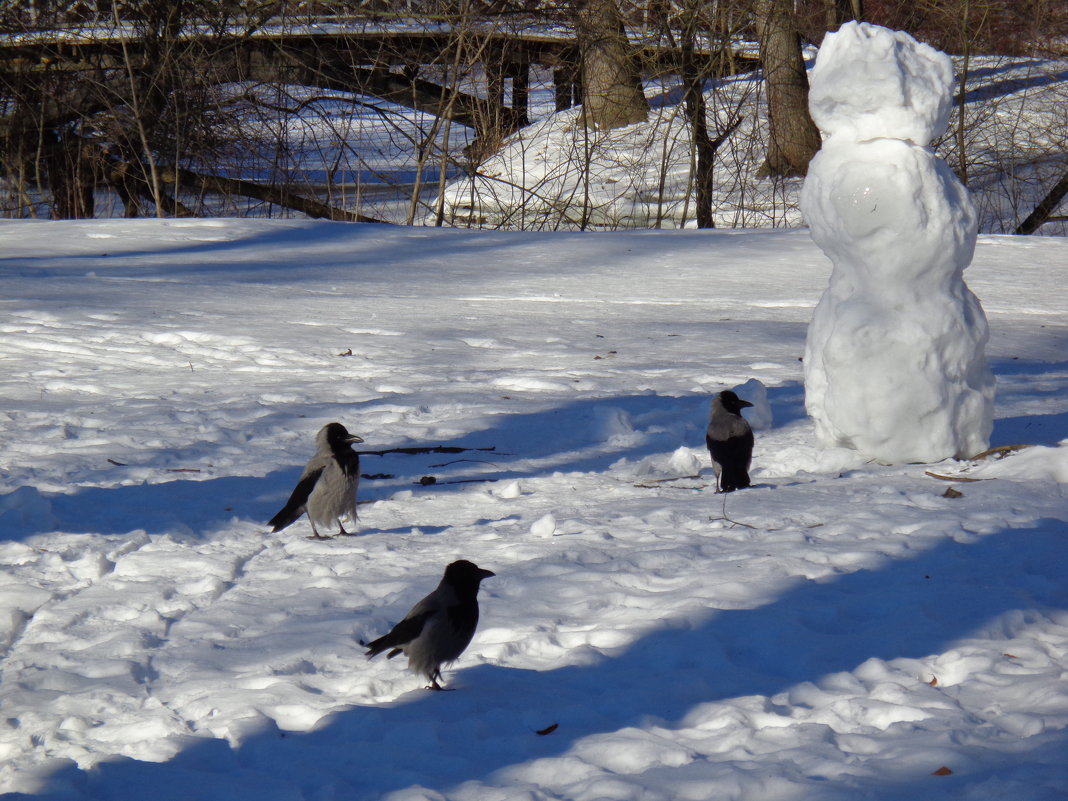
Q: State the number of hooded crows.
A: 3